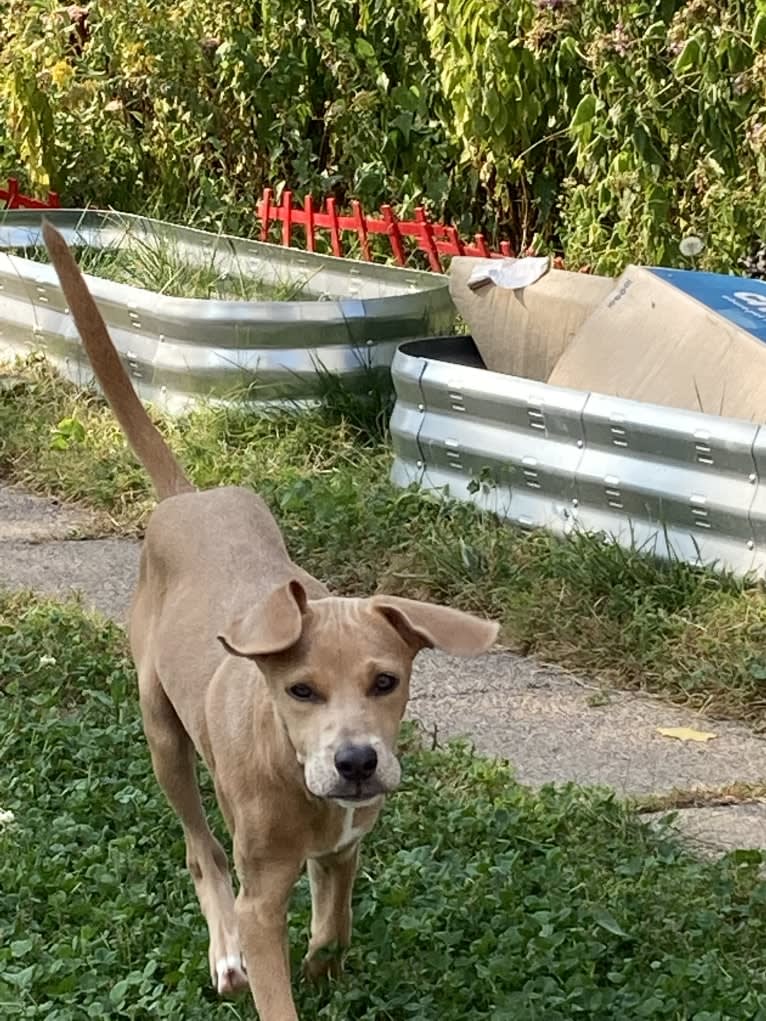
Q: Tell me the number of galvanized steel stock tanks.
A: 2